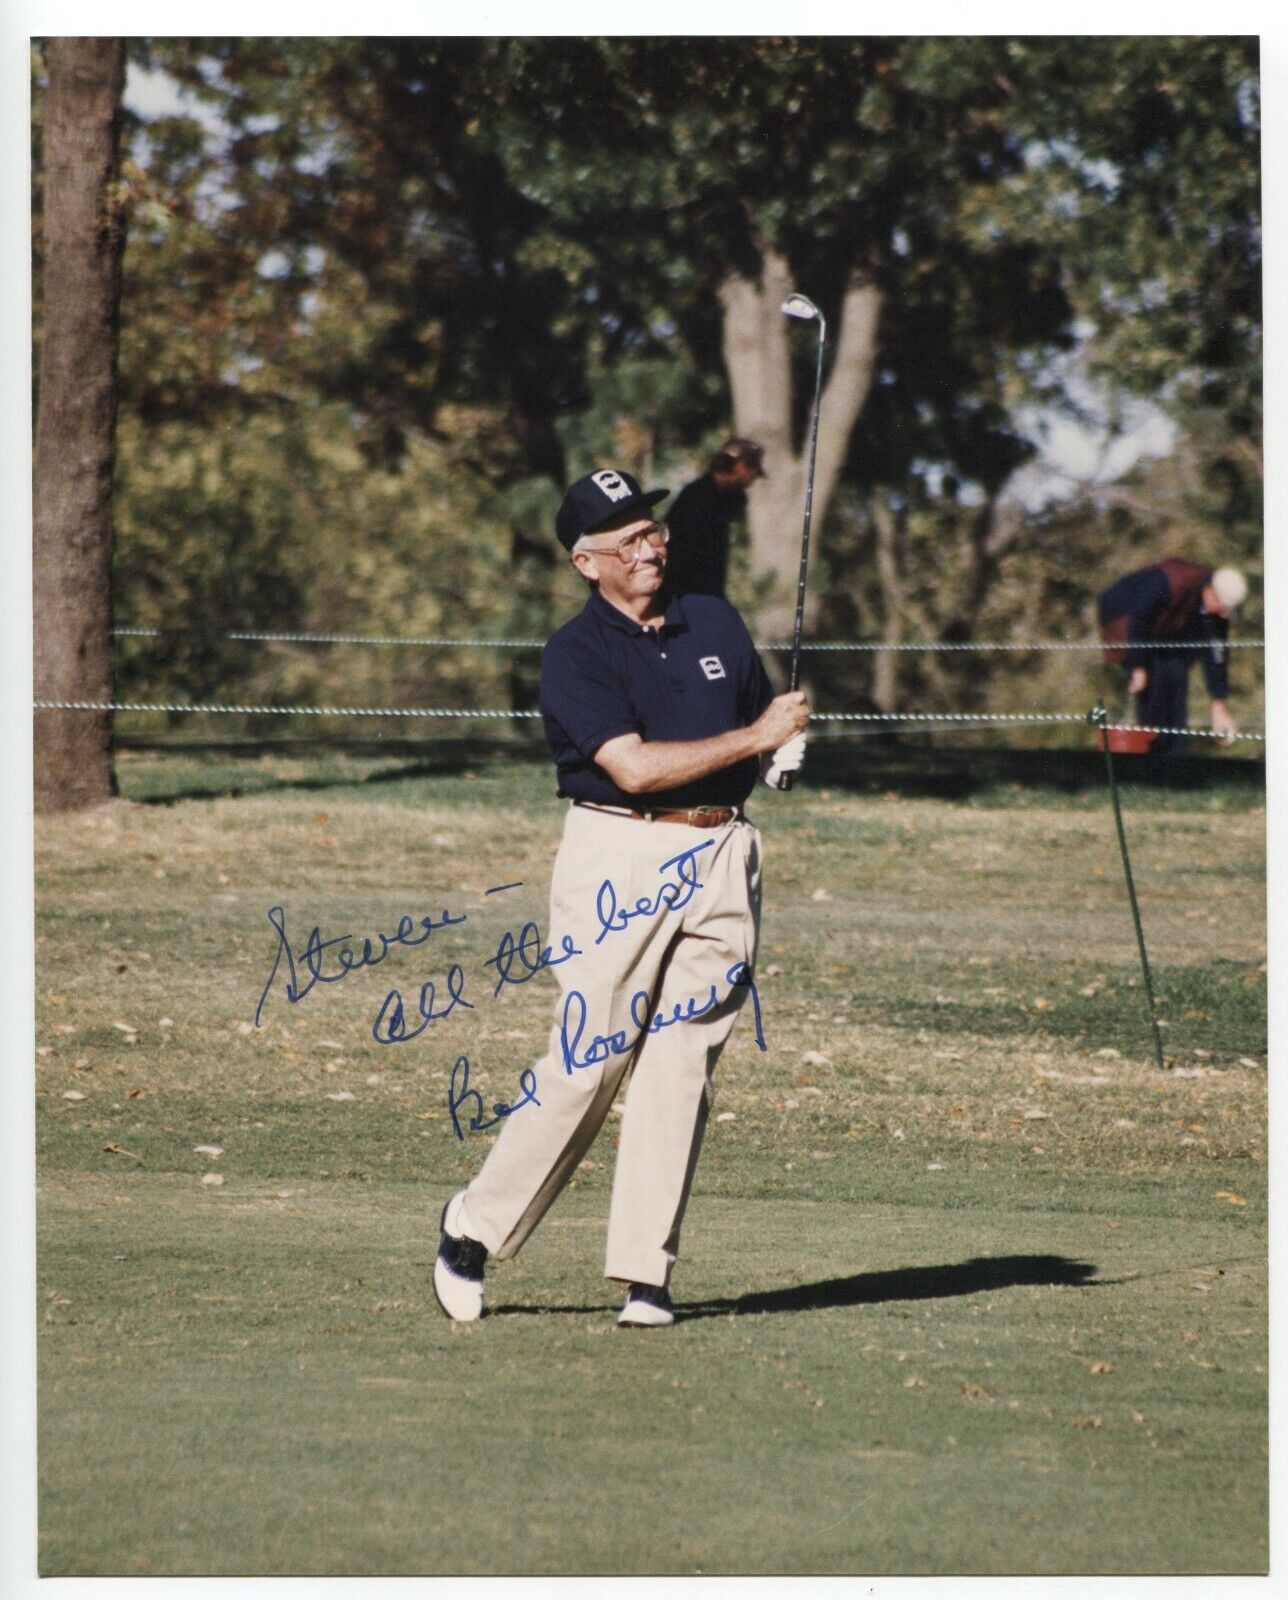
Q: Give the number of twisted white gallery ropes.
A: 2